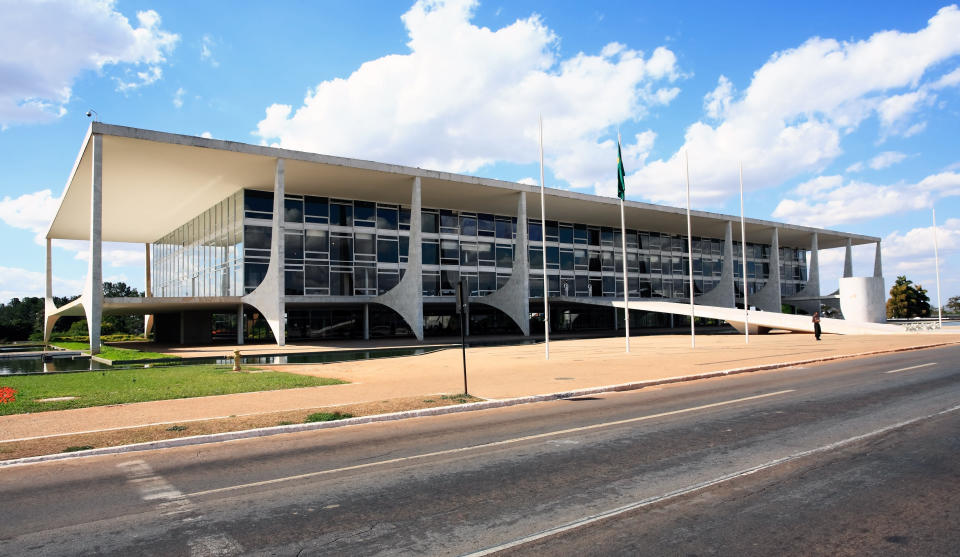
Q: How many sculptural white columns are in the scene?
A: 11